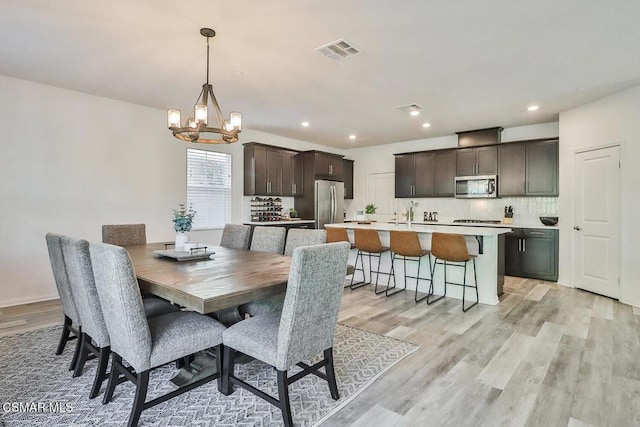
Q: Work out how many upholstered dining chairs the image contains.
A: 8